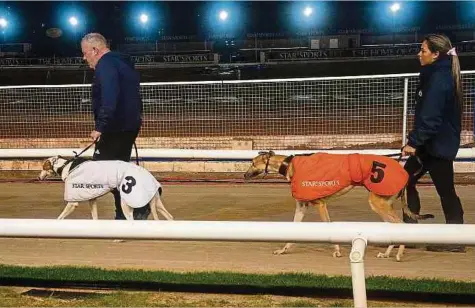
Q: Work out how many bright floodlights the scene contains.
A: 6